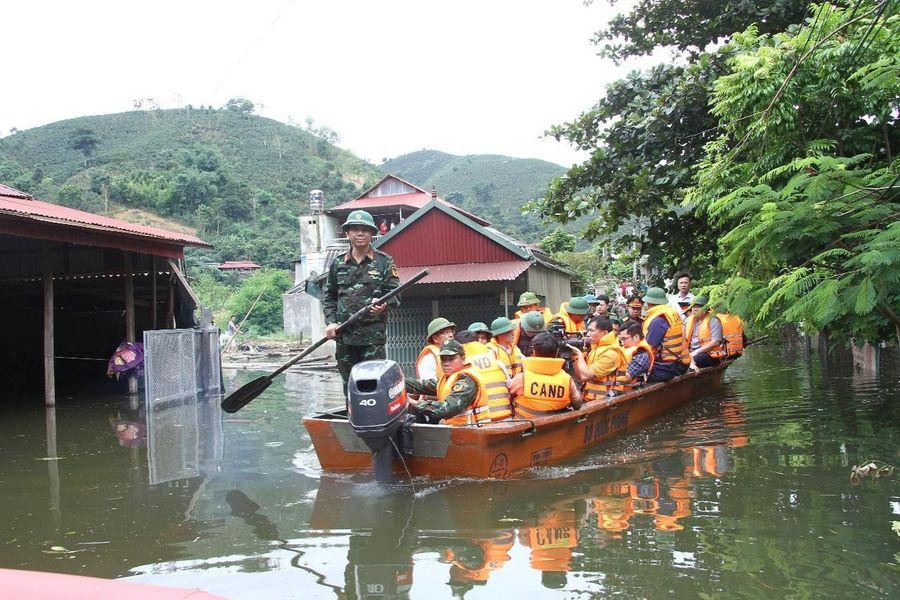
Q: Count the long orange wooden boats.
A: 1